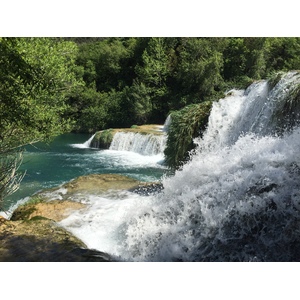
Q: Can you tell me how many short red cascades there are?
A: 0